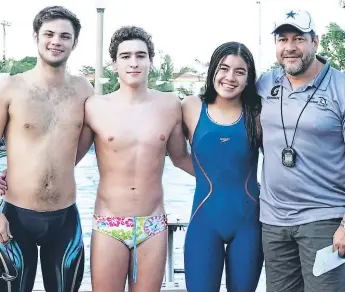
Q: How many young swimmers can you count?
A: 3